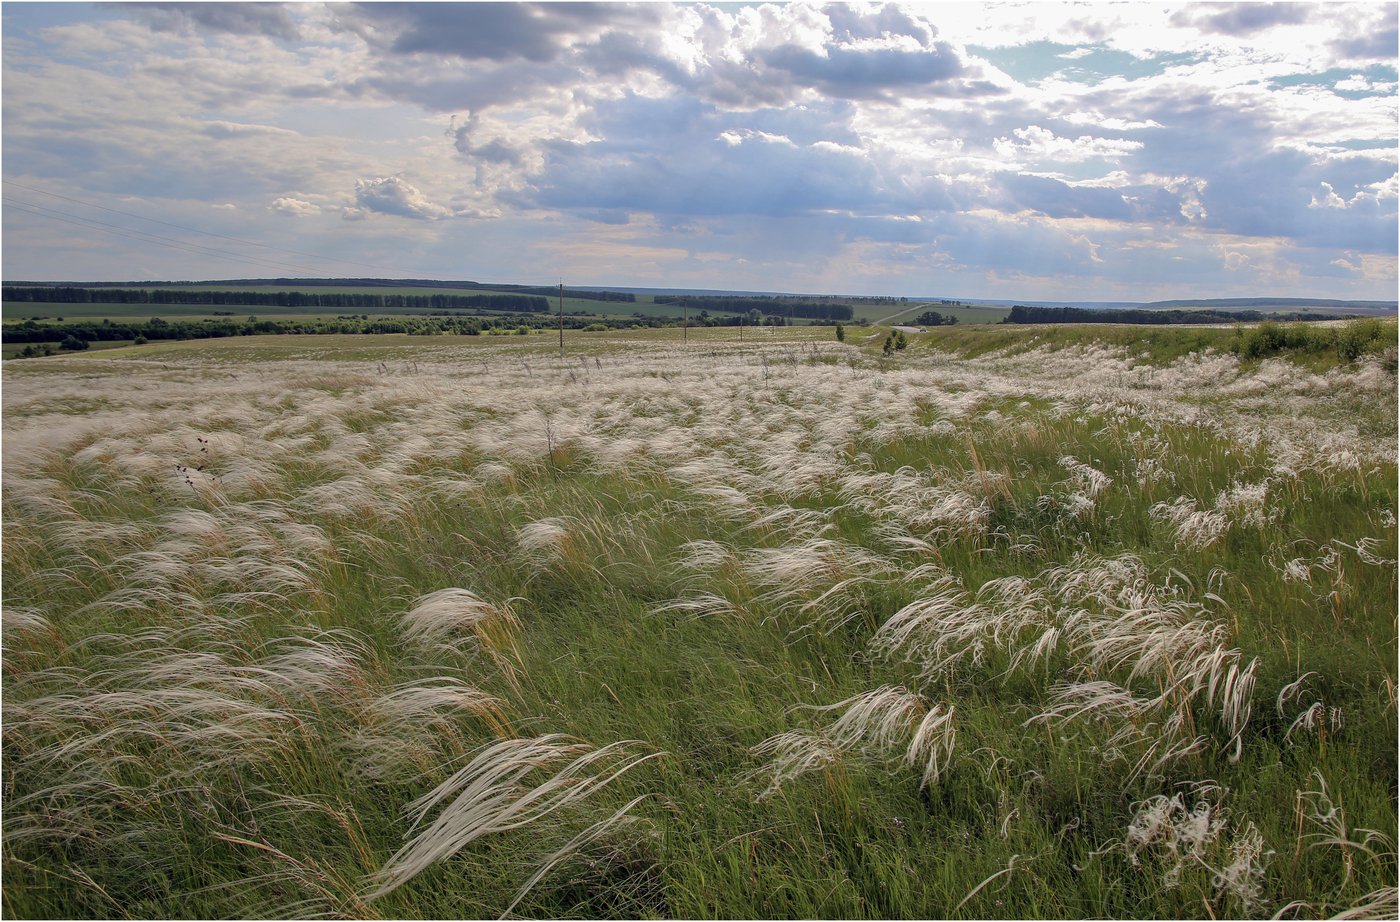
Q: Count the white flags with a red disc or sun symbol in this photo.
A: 0